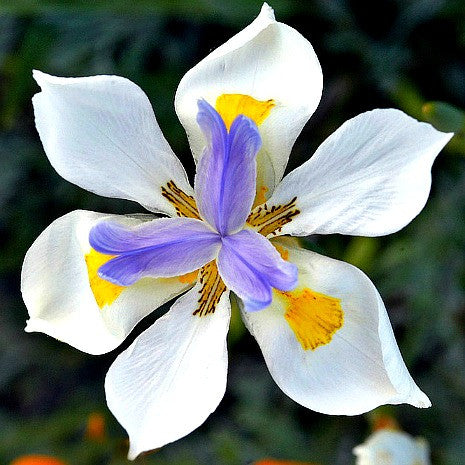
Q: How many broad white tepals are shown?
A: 6